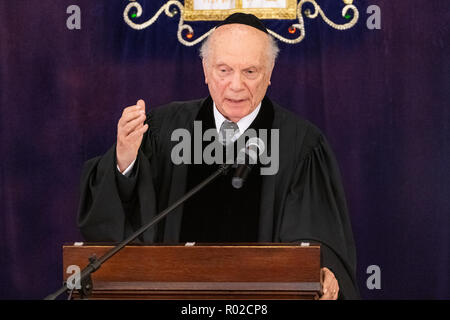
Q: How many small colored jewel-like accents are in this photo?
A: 4